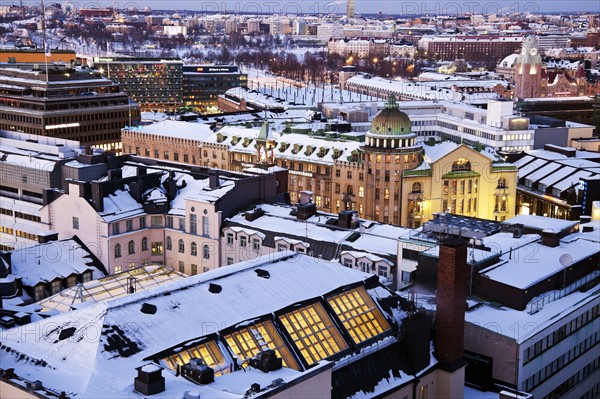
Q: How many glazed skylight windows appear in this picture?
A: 4